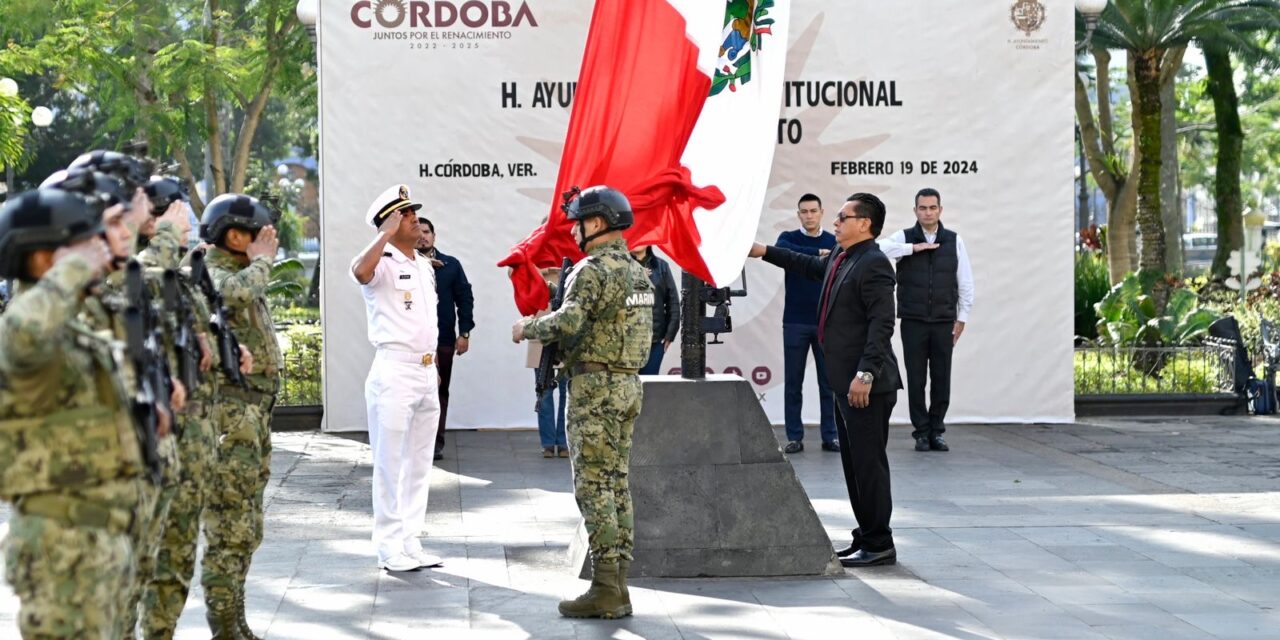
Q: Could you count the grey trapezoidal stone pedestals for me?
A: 1